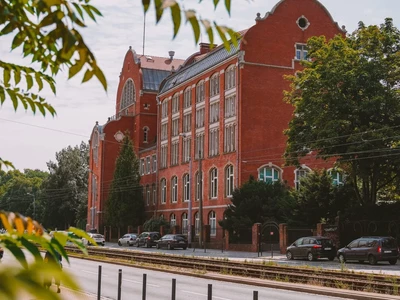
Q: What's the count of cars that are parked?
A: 6